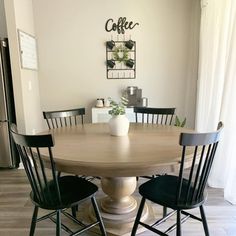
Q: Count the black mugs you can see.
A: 4